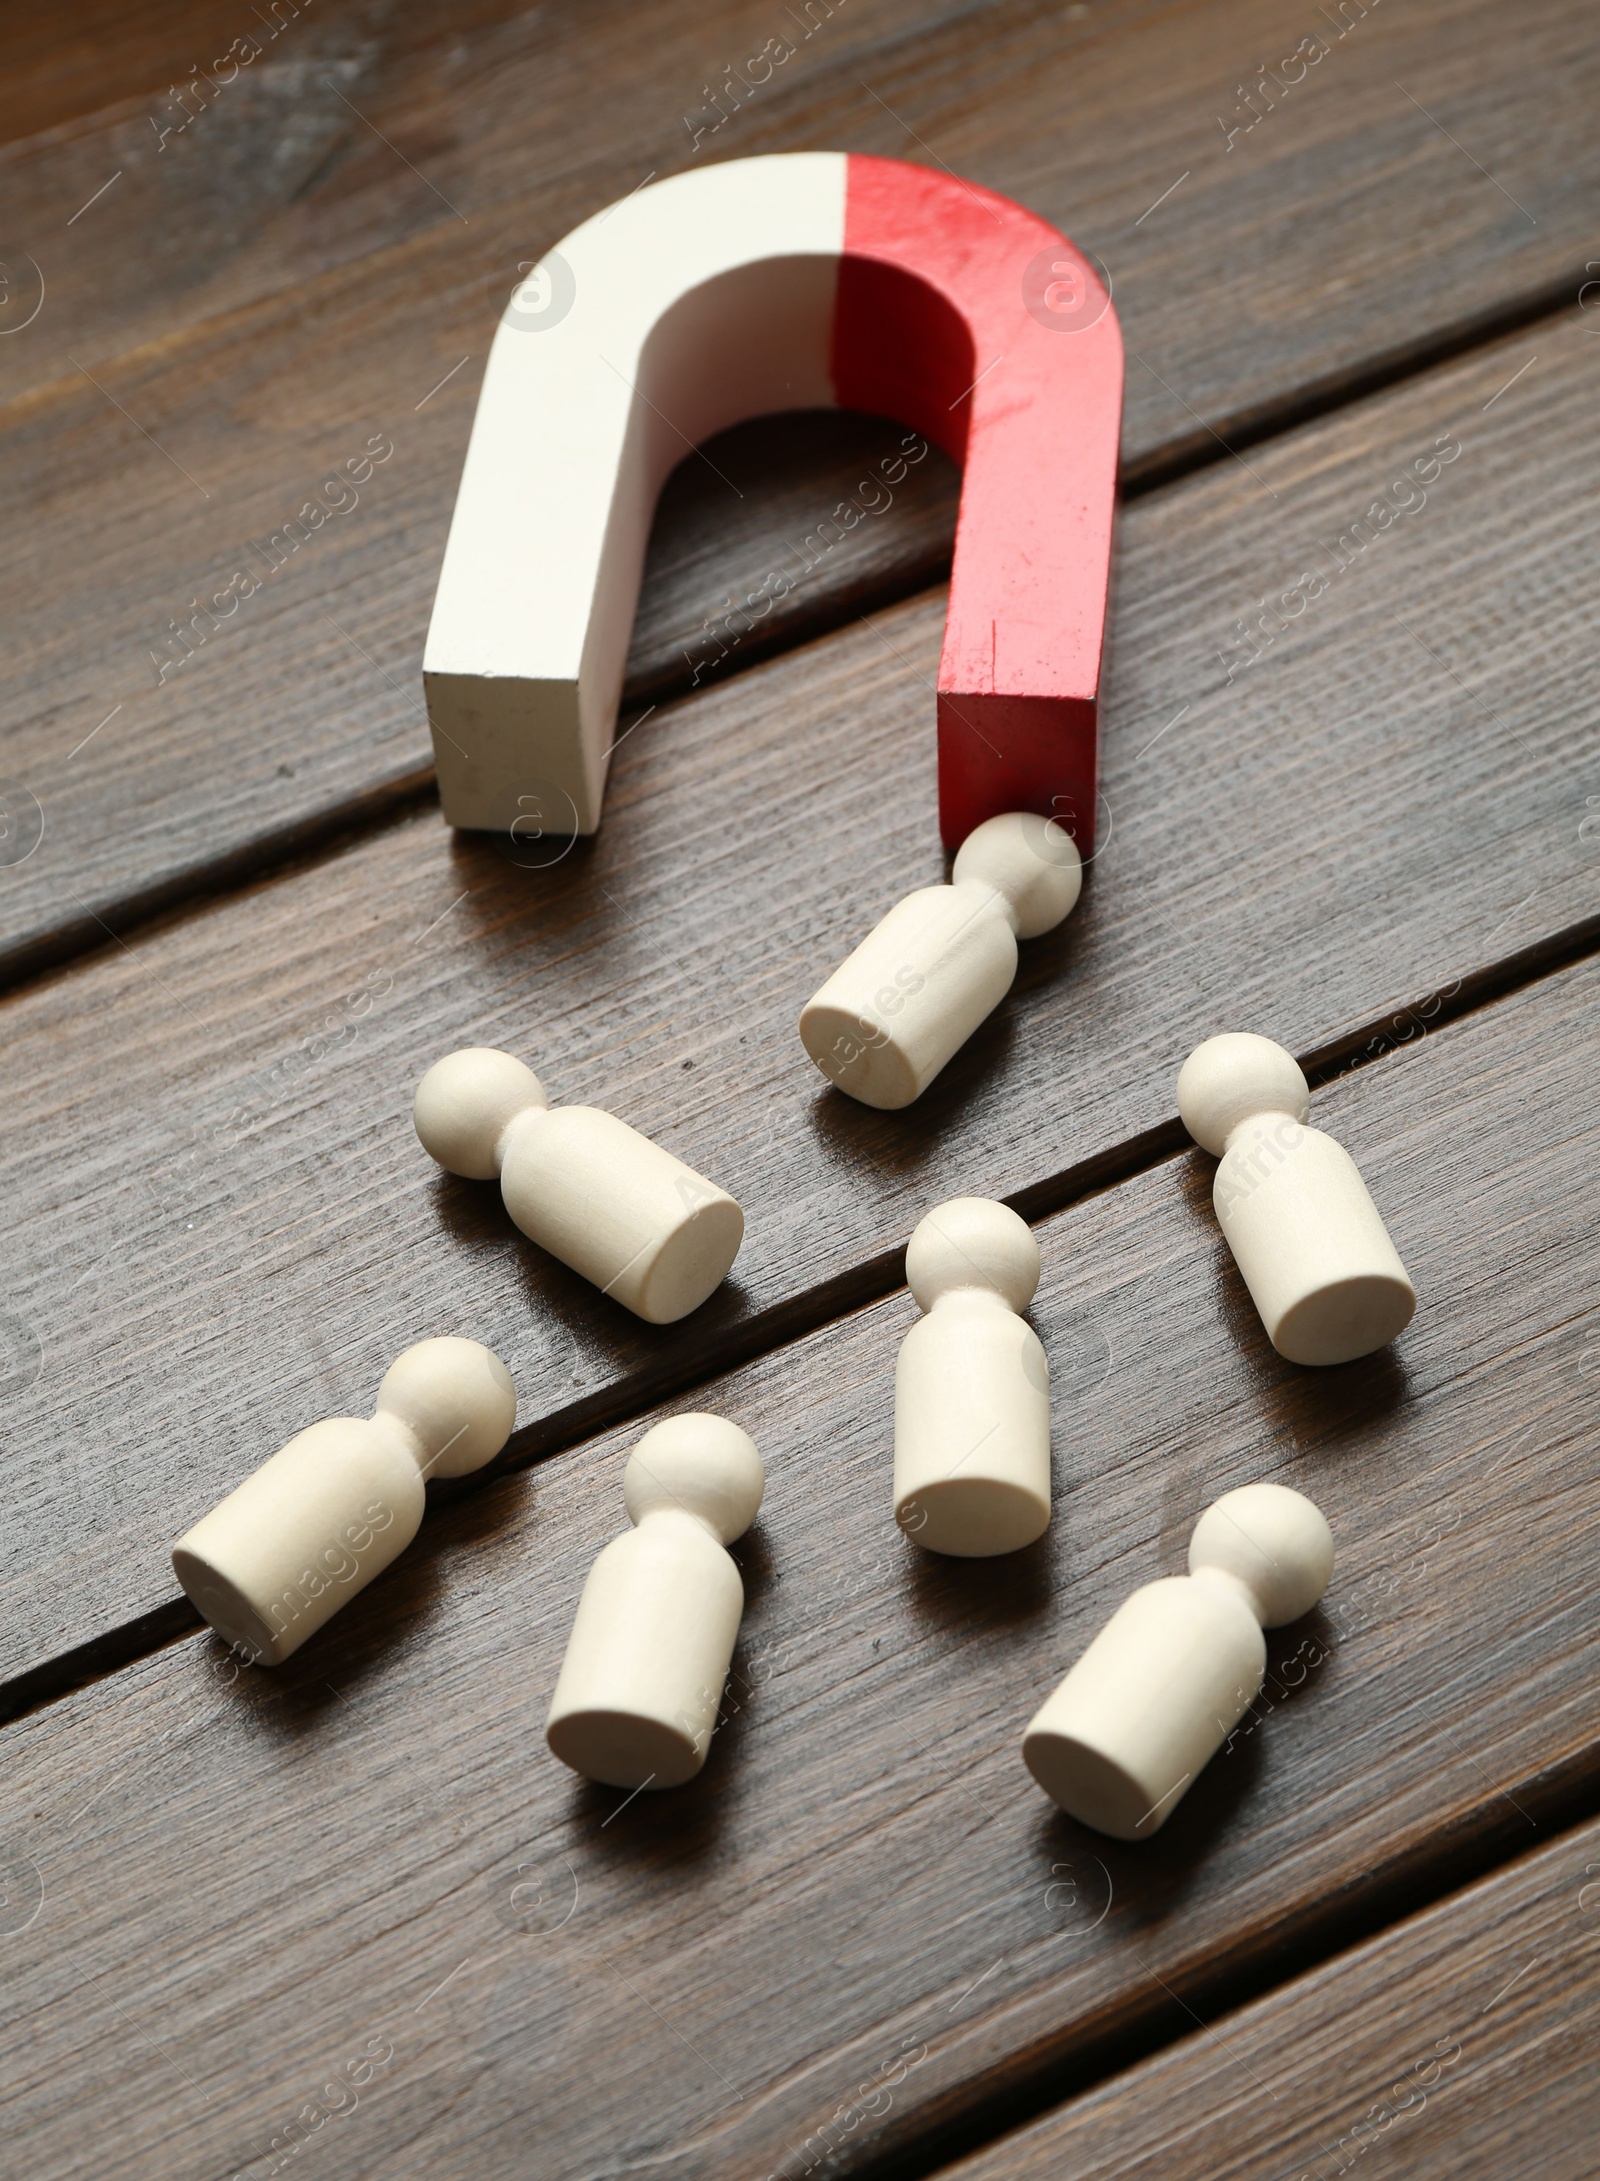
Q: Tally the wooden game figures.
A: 7